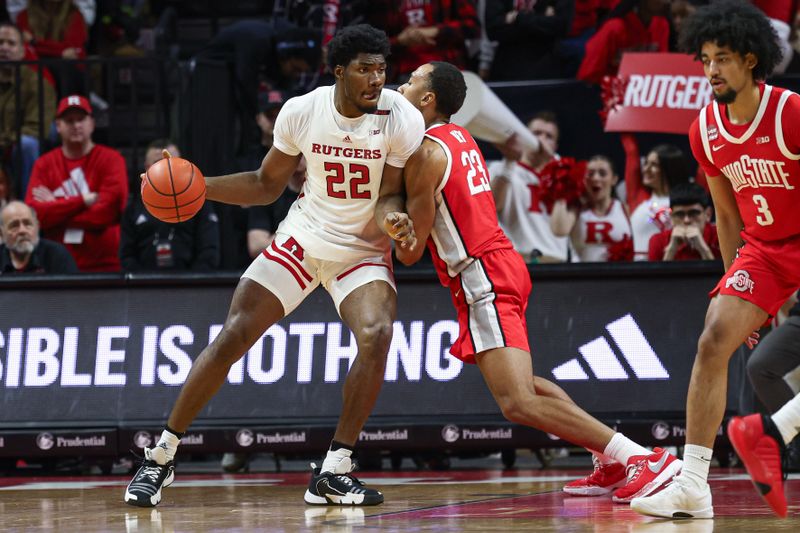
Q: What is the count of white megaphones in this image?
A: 1